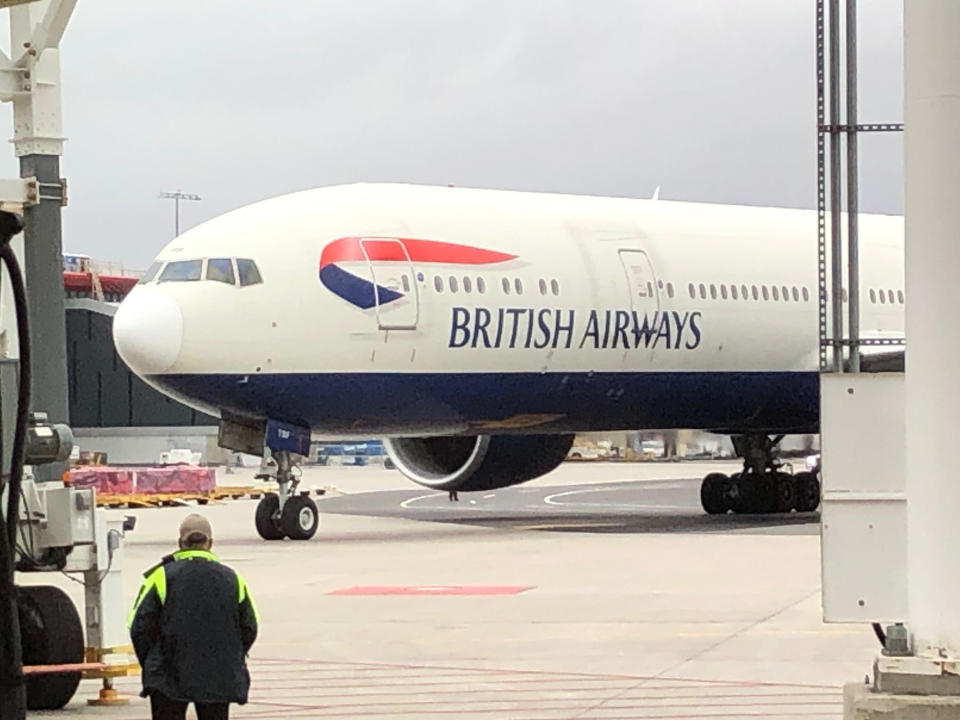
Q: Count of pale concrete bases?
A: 1